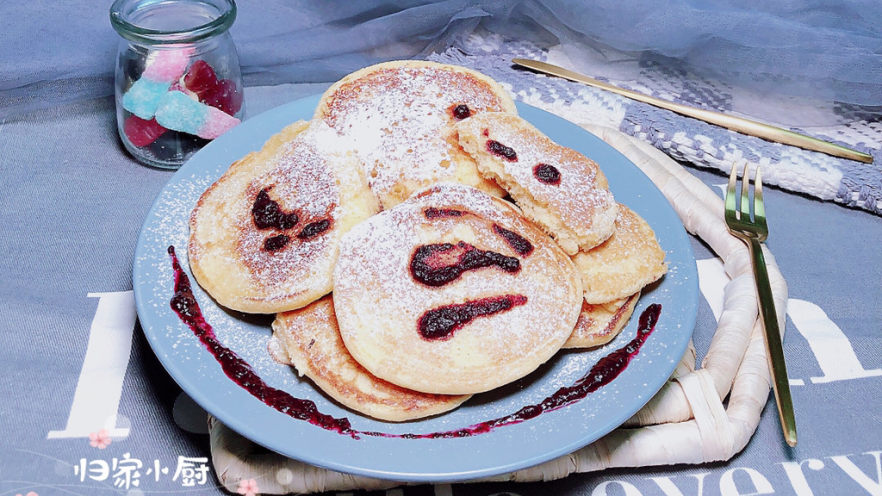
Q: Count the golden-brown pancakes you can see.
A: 7